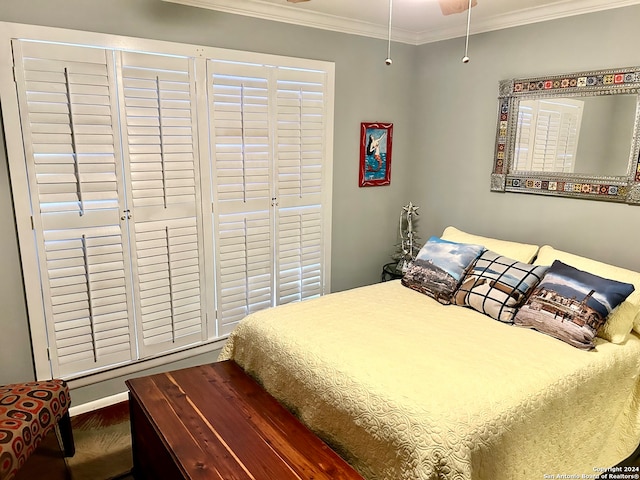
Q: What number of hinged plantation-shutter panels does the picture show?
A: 4